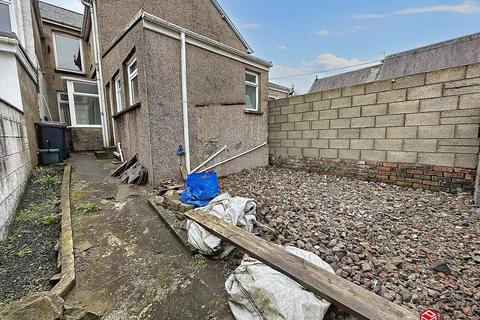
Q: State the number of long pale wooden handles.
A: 2